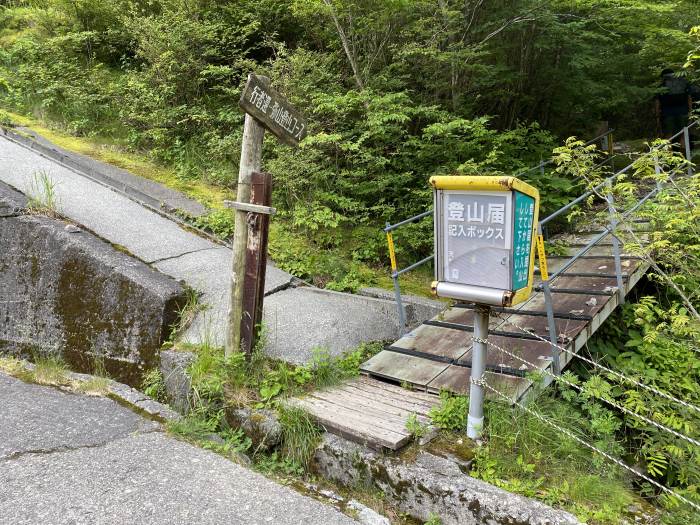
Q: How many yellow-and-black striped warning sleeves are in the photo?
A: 2